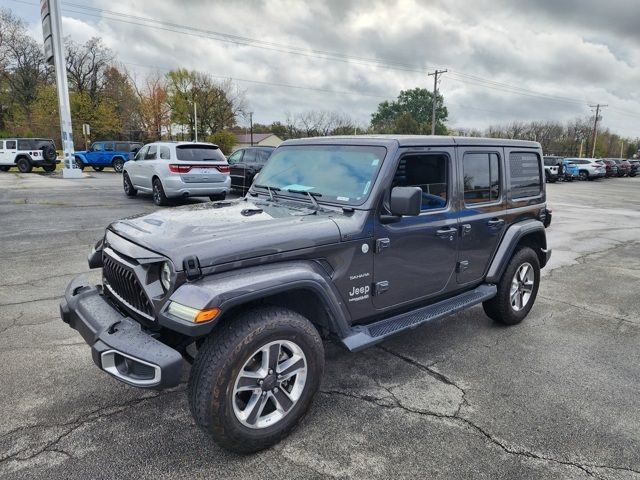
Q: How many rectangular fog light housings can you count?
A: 1